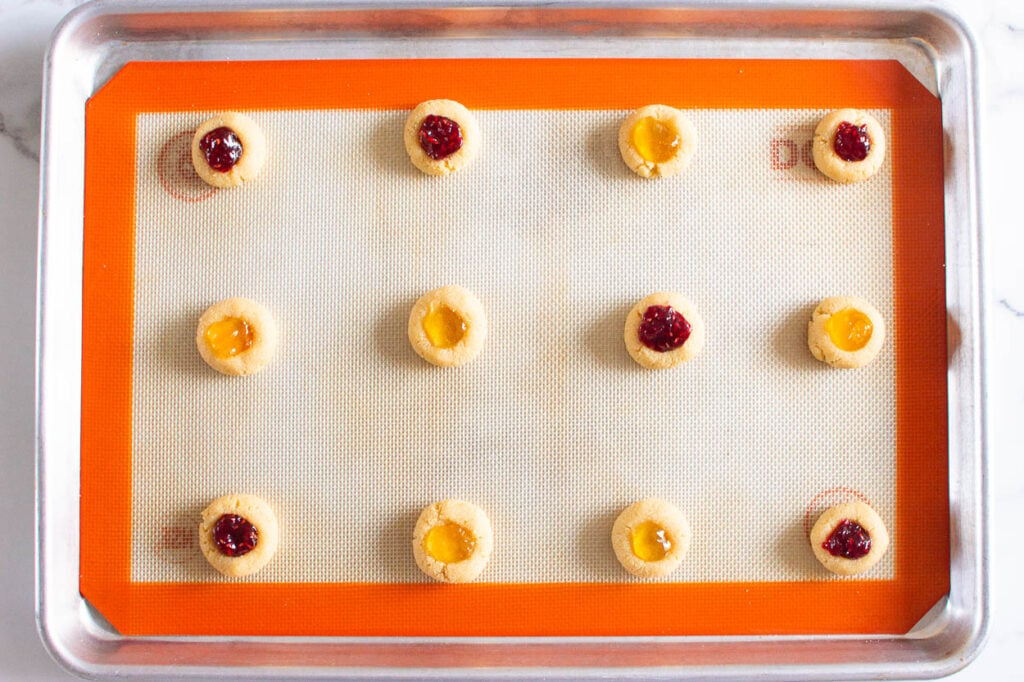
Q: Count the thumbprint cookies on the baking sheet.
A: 12